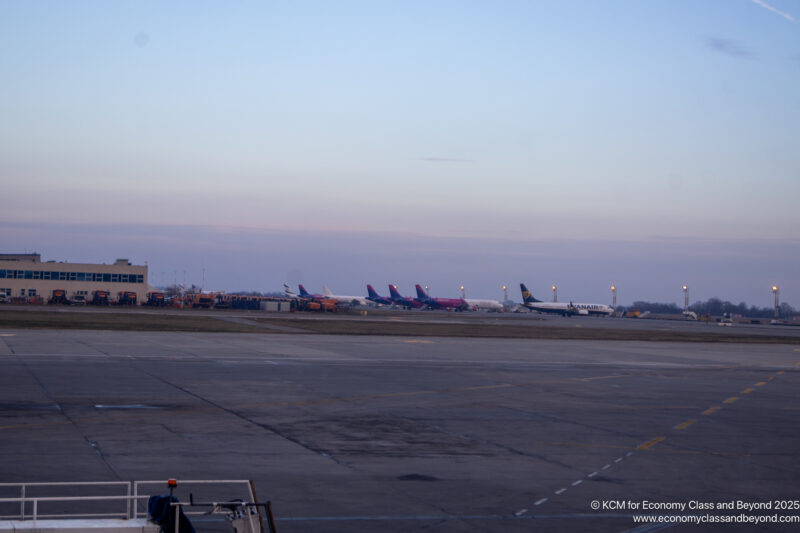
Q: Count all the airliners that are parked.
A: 7